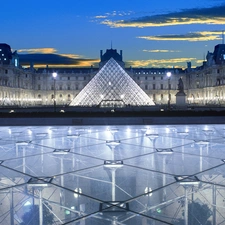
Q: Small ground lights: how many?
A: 4